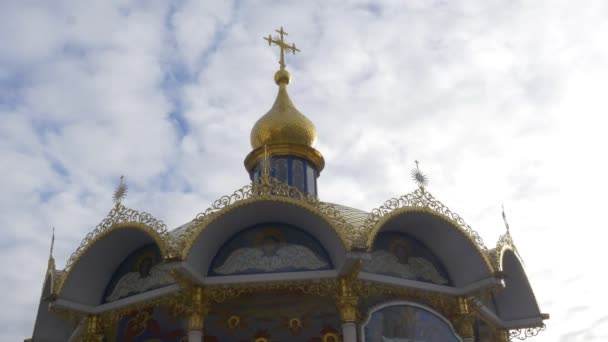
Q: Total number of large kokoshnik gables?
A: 5